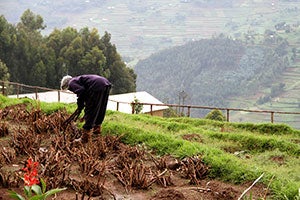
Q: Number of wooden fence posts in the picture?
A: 10